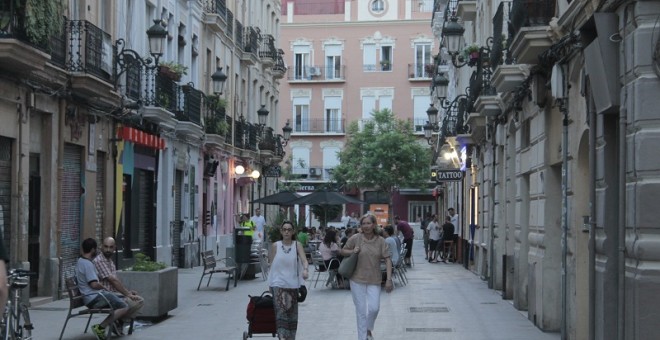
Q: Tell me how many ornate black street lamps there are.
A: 8